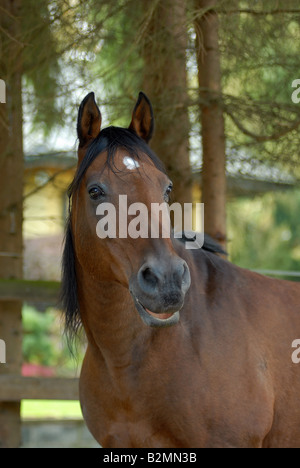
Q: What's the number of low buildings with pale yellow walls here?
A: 1